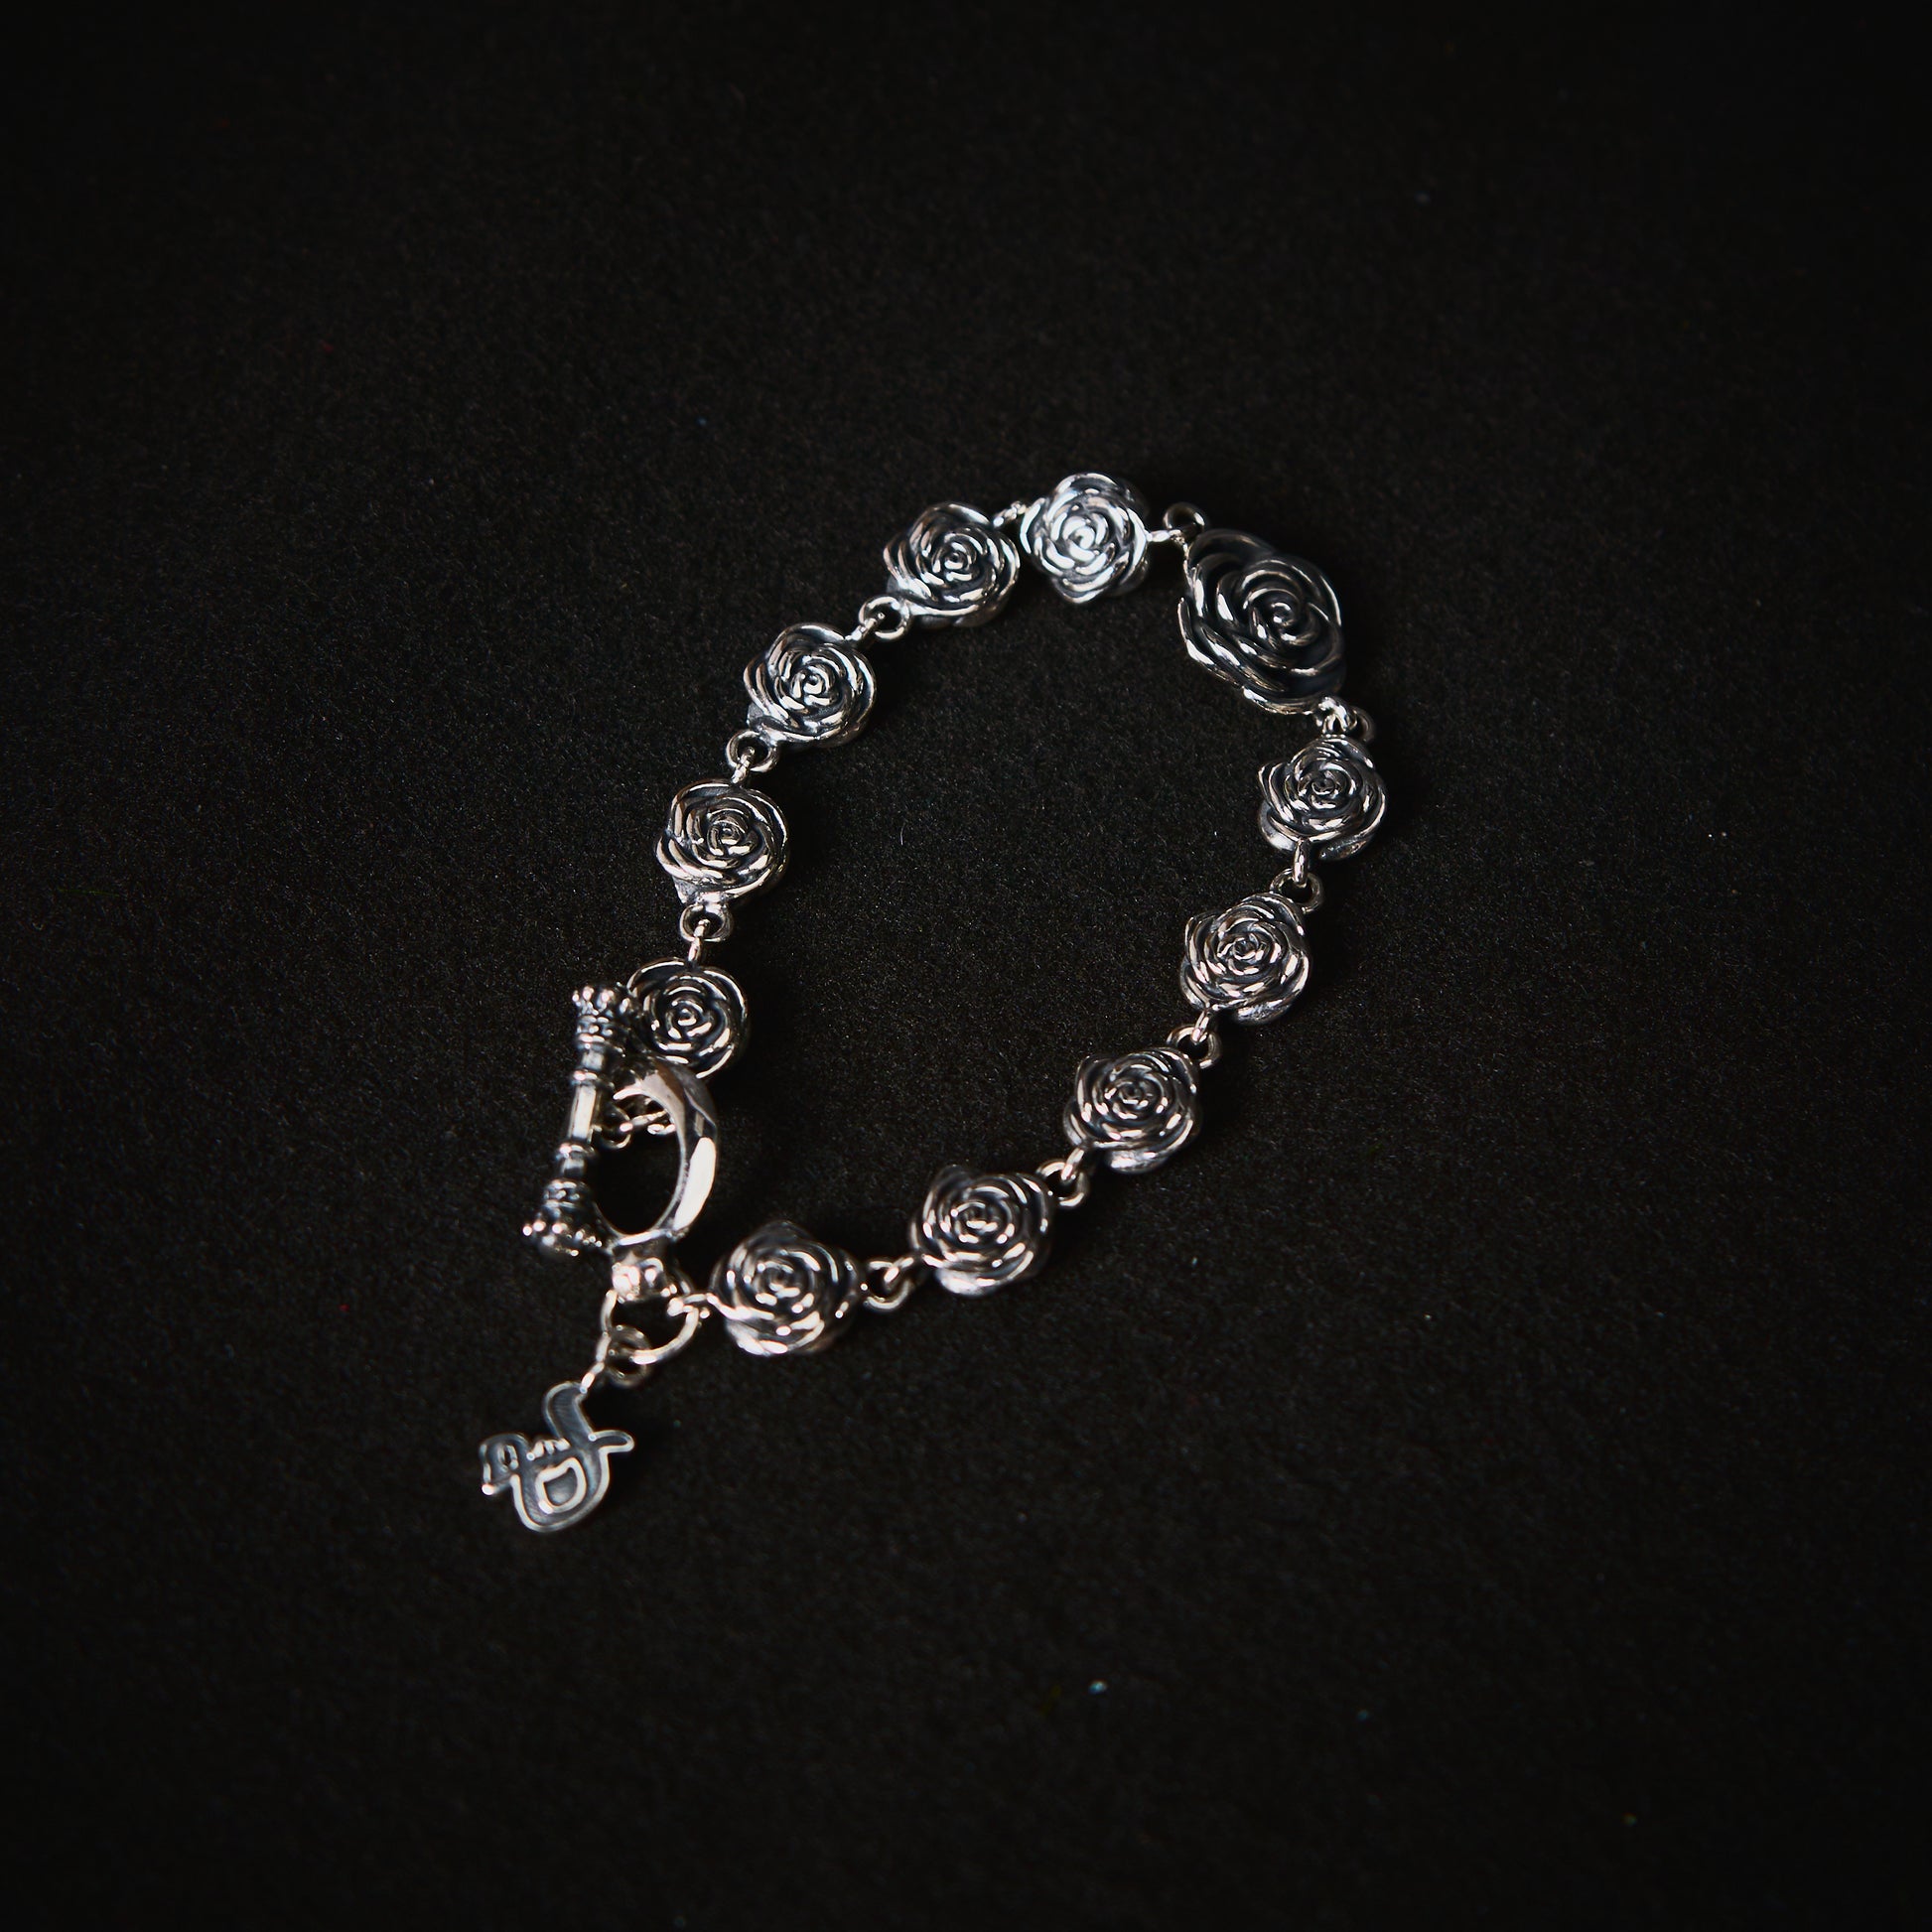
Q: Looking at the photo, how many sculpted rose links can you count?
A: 11